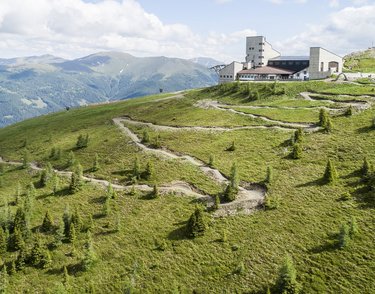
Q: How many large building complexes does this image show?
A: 1